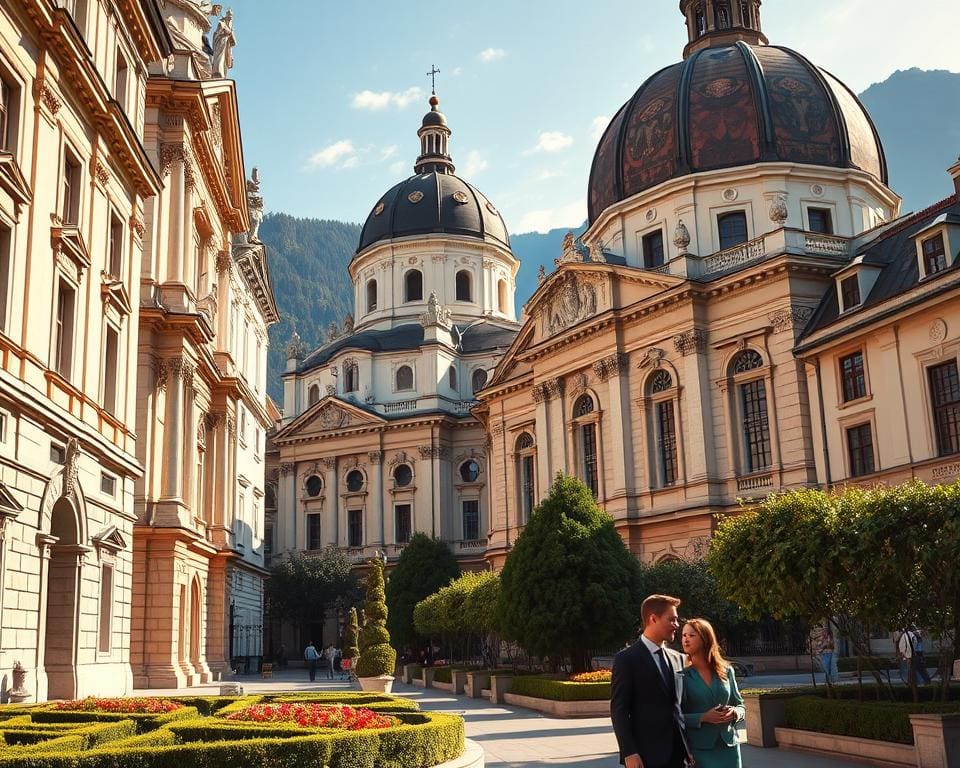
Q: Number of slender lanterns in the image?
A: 2